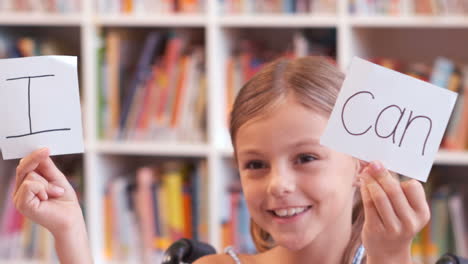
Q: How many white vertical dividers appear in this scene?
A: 3